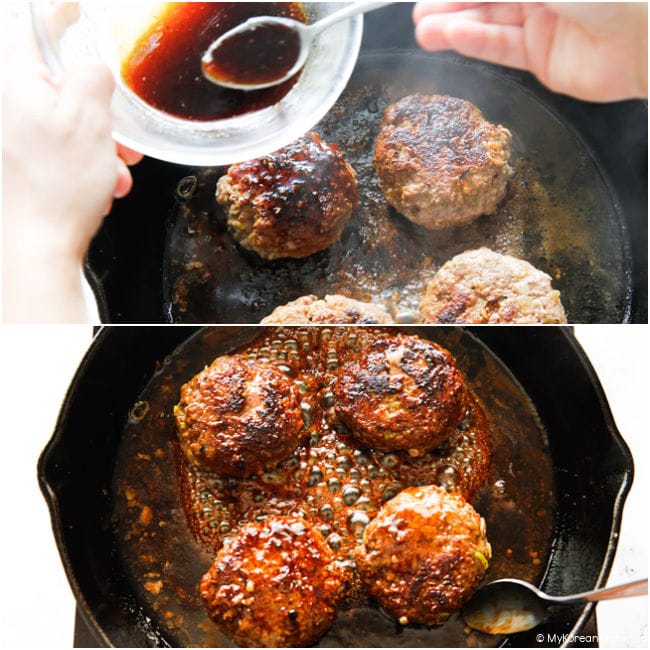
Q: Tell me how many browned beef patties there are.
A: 8